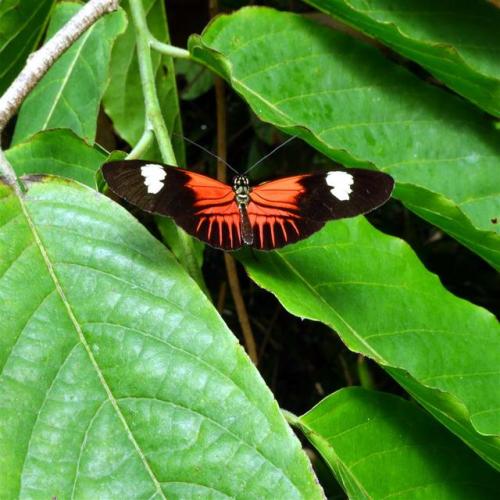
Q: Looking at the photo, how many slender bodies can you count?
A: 1